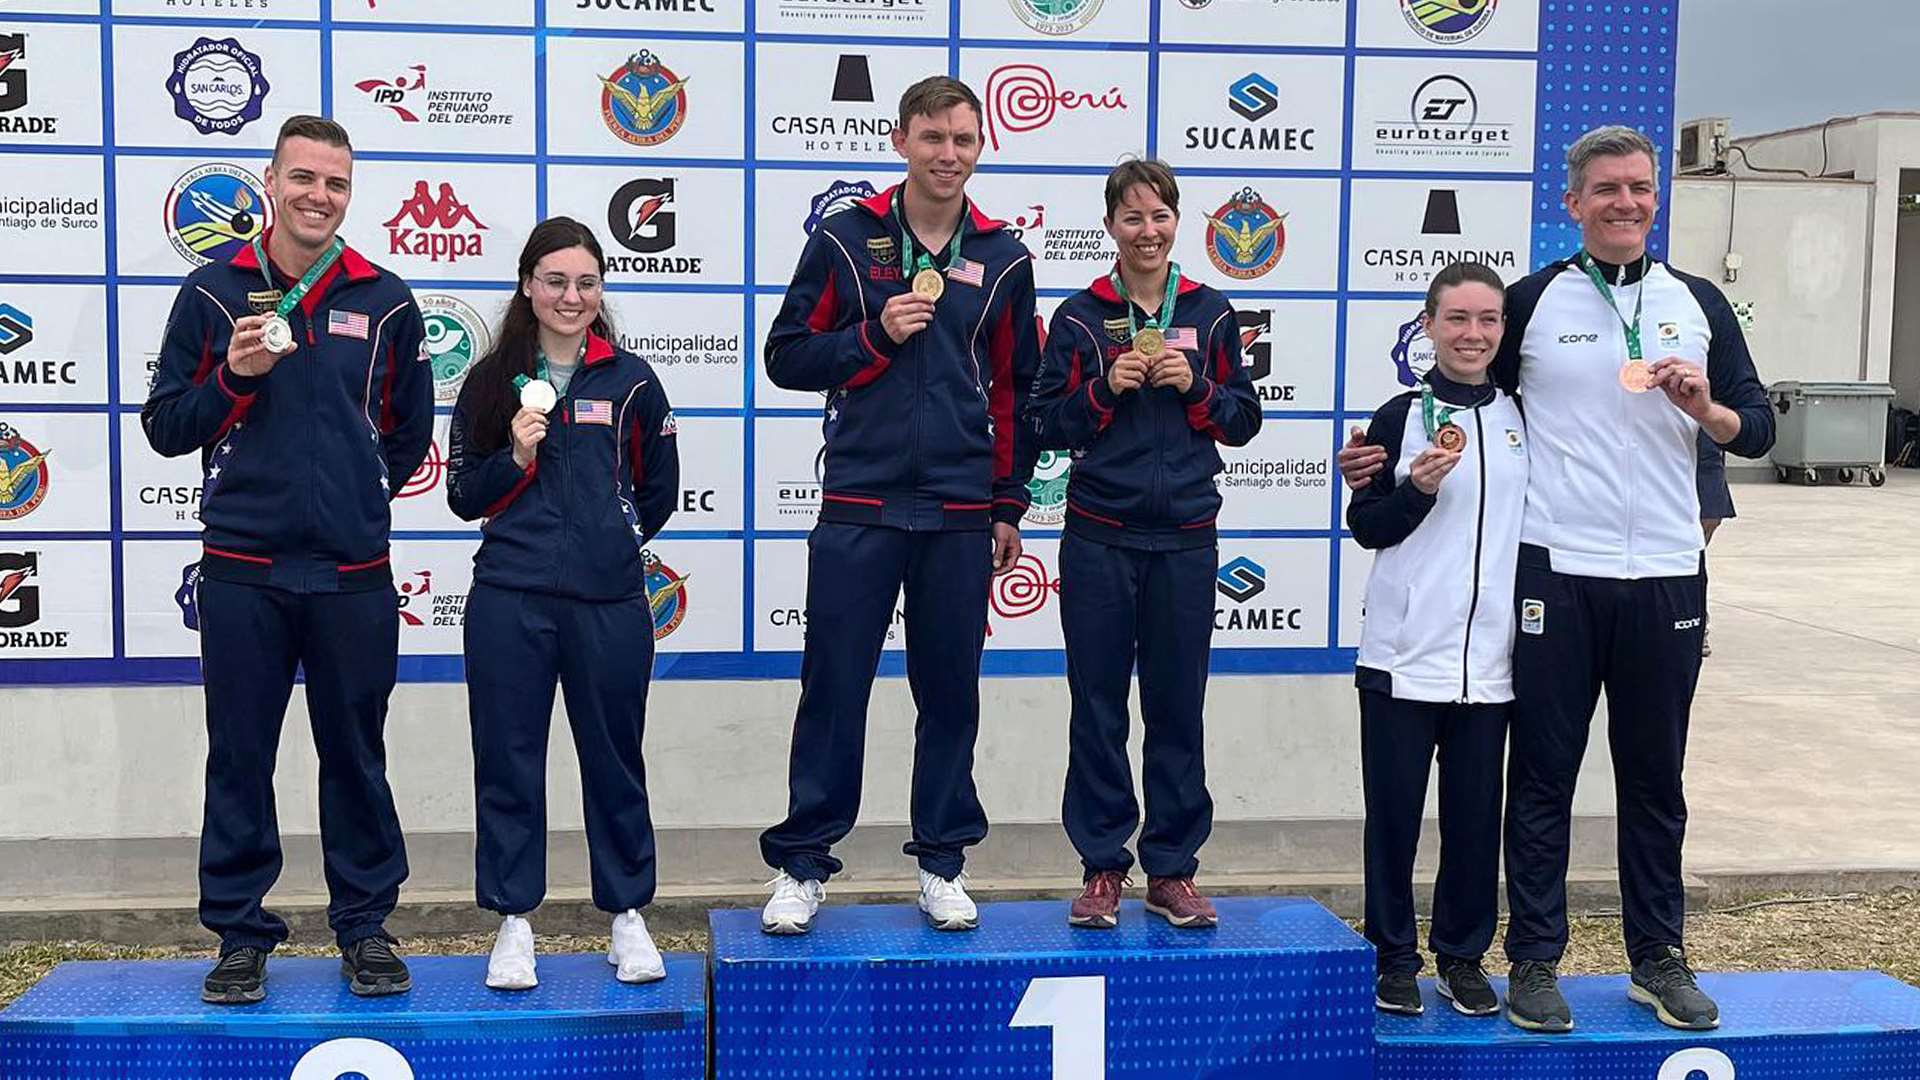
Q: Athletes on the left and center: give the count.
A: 4